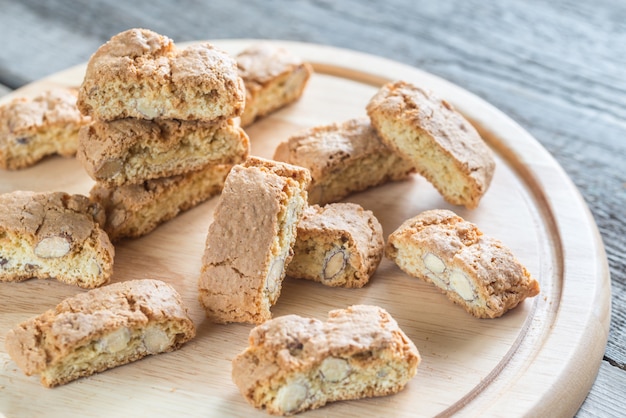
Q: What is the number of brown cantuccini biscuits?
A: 13